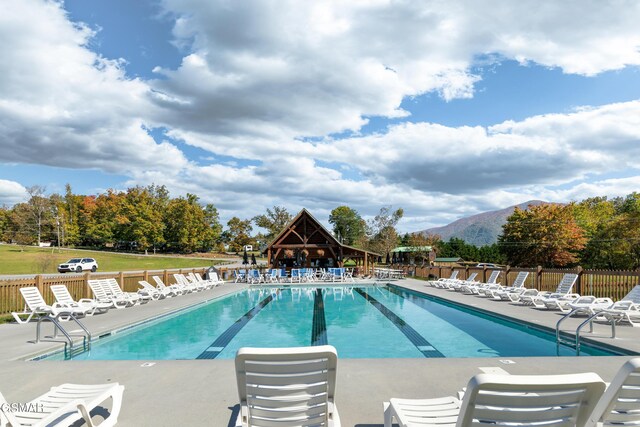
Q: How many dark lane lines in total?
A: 3